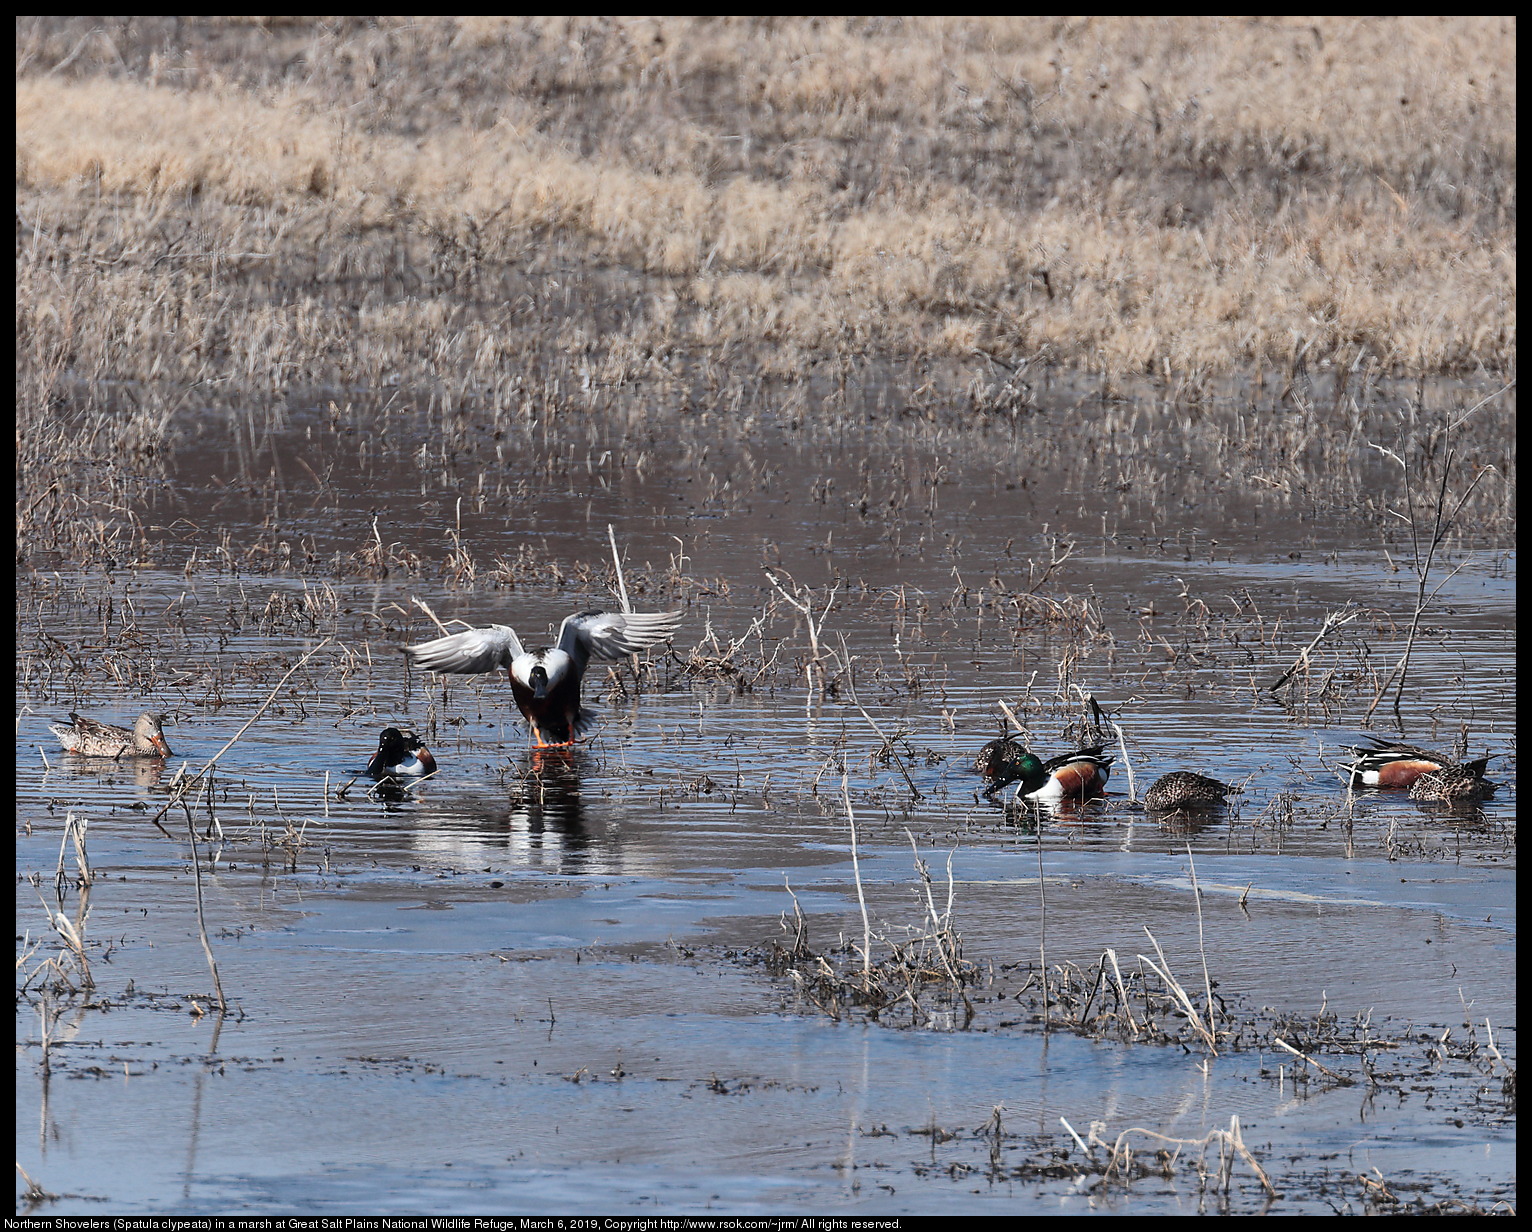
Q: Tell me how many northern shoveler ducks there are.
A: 8